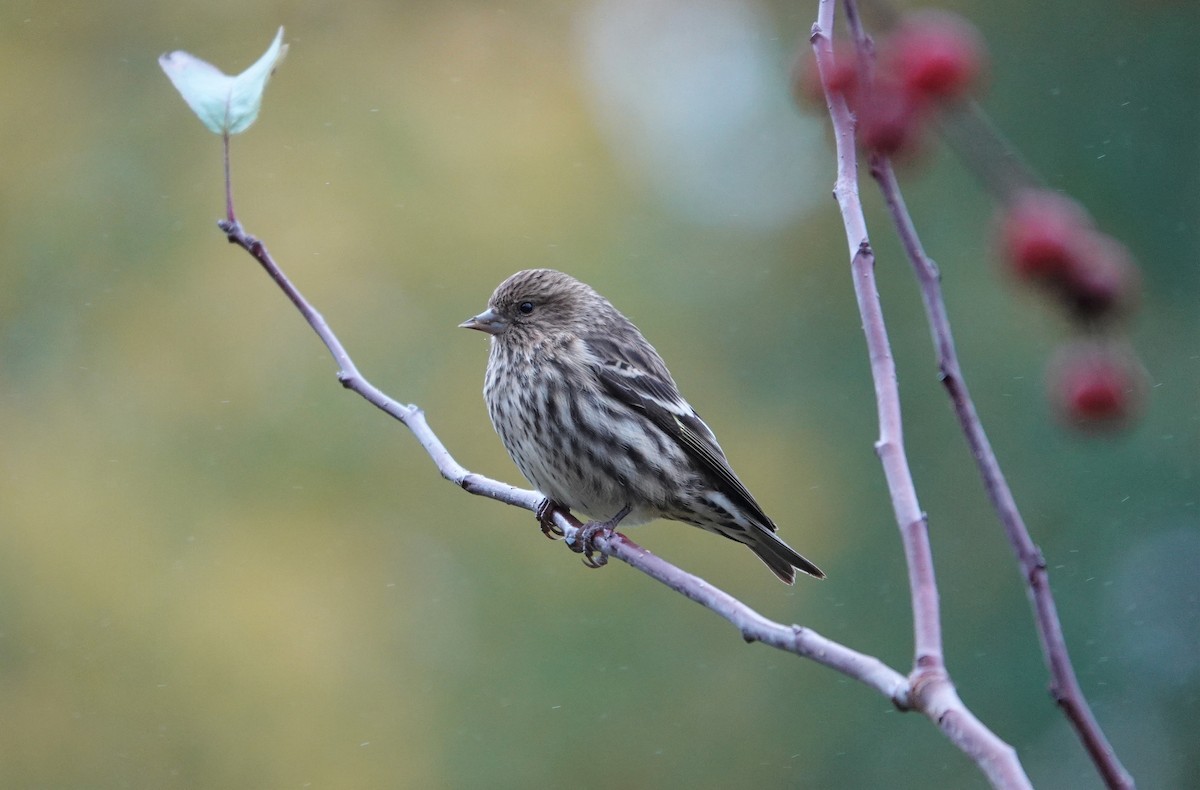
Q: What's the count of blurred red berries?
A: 6